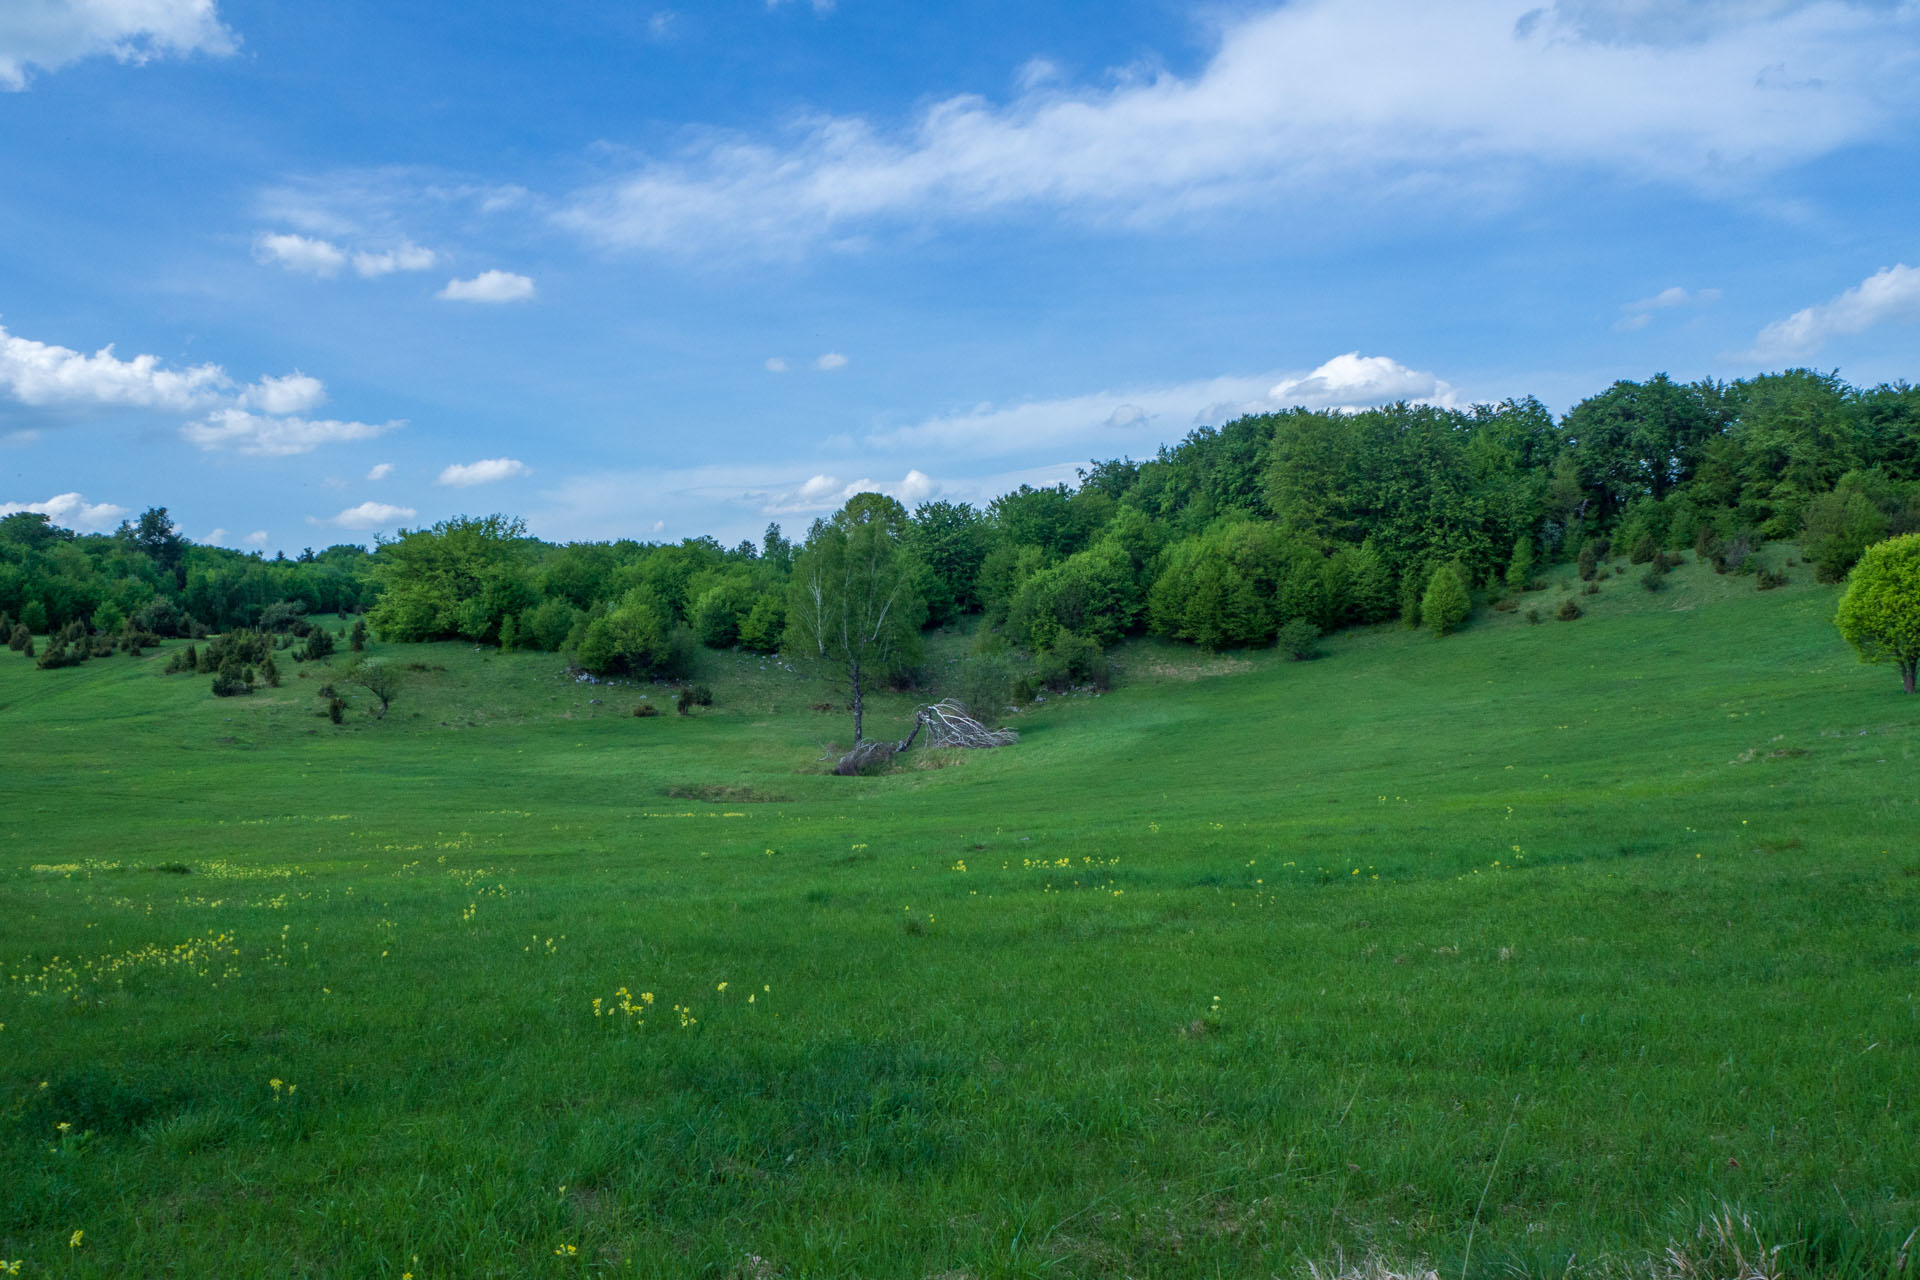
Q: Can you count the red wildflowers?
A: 0